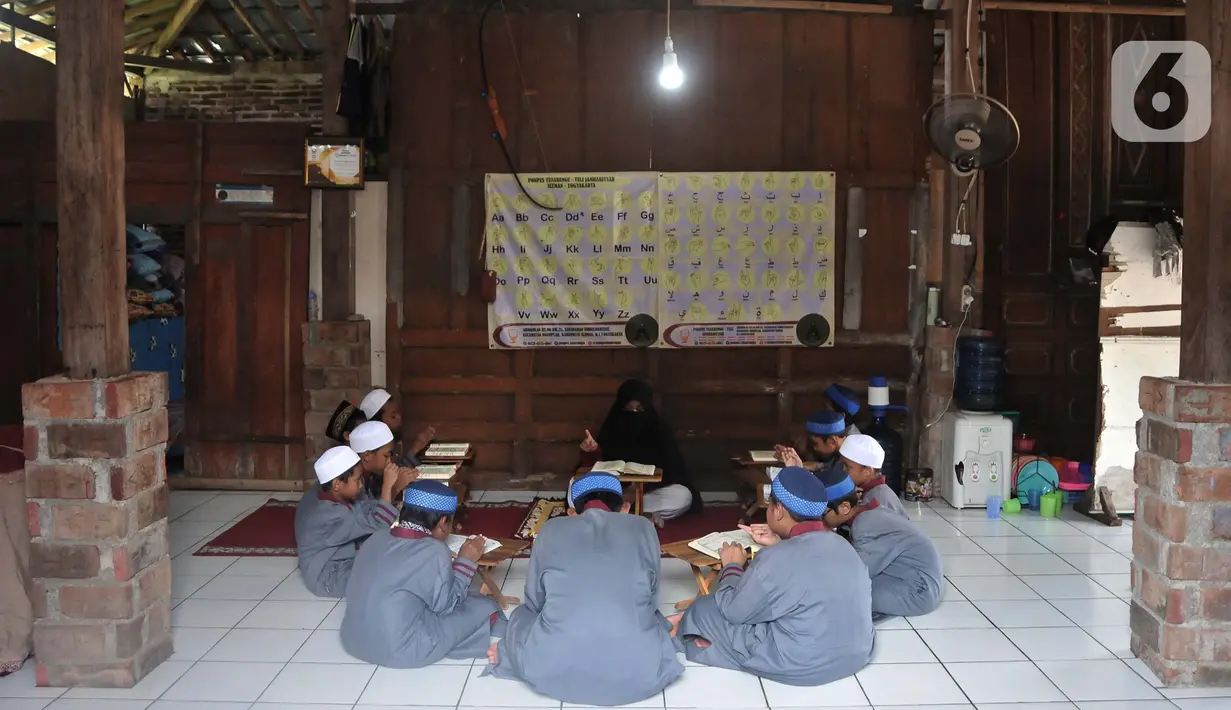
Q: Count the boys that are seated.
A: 11